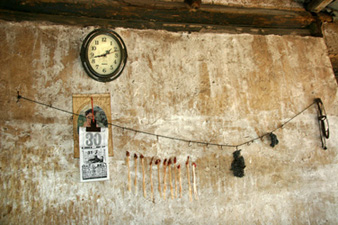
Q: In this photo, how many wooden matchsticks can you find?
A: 11